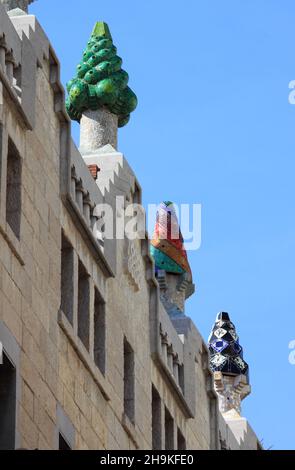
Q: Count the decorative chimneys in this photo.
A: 3